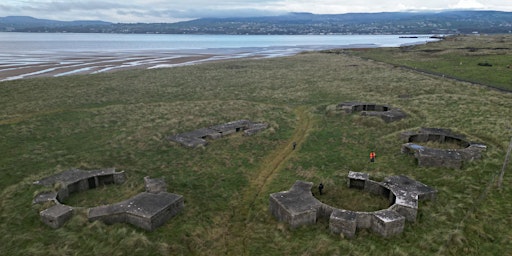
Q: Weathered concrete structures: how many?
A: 5